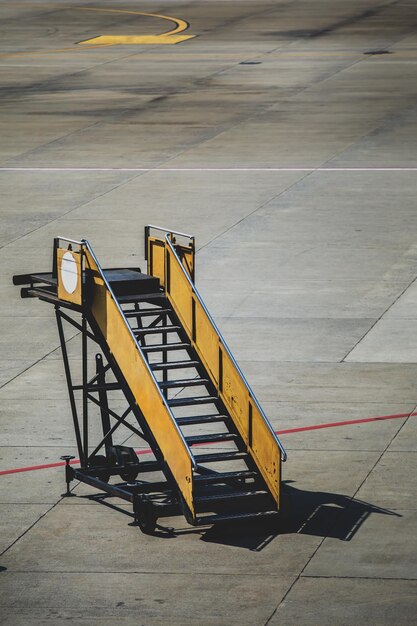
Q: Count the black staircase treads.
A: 13